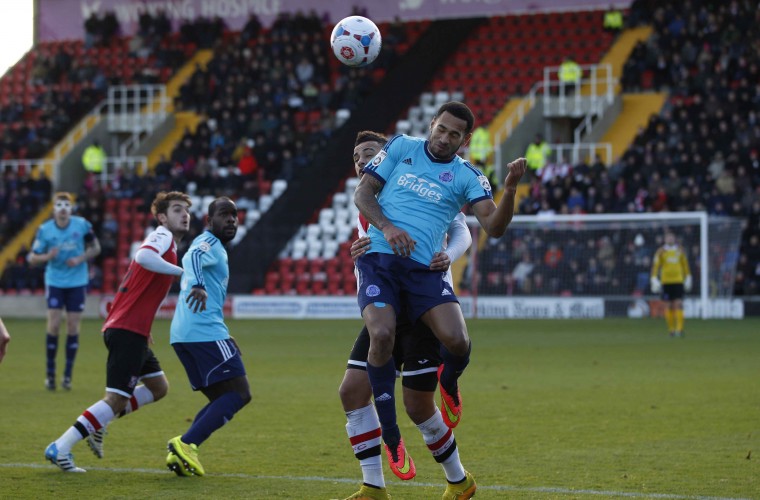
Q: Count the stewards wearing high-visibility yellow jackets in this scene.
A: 5